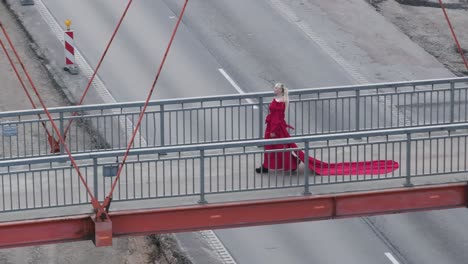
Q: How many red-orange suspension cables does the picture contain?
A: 5